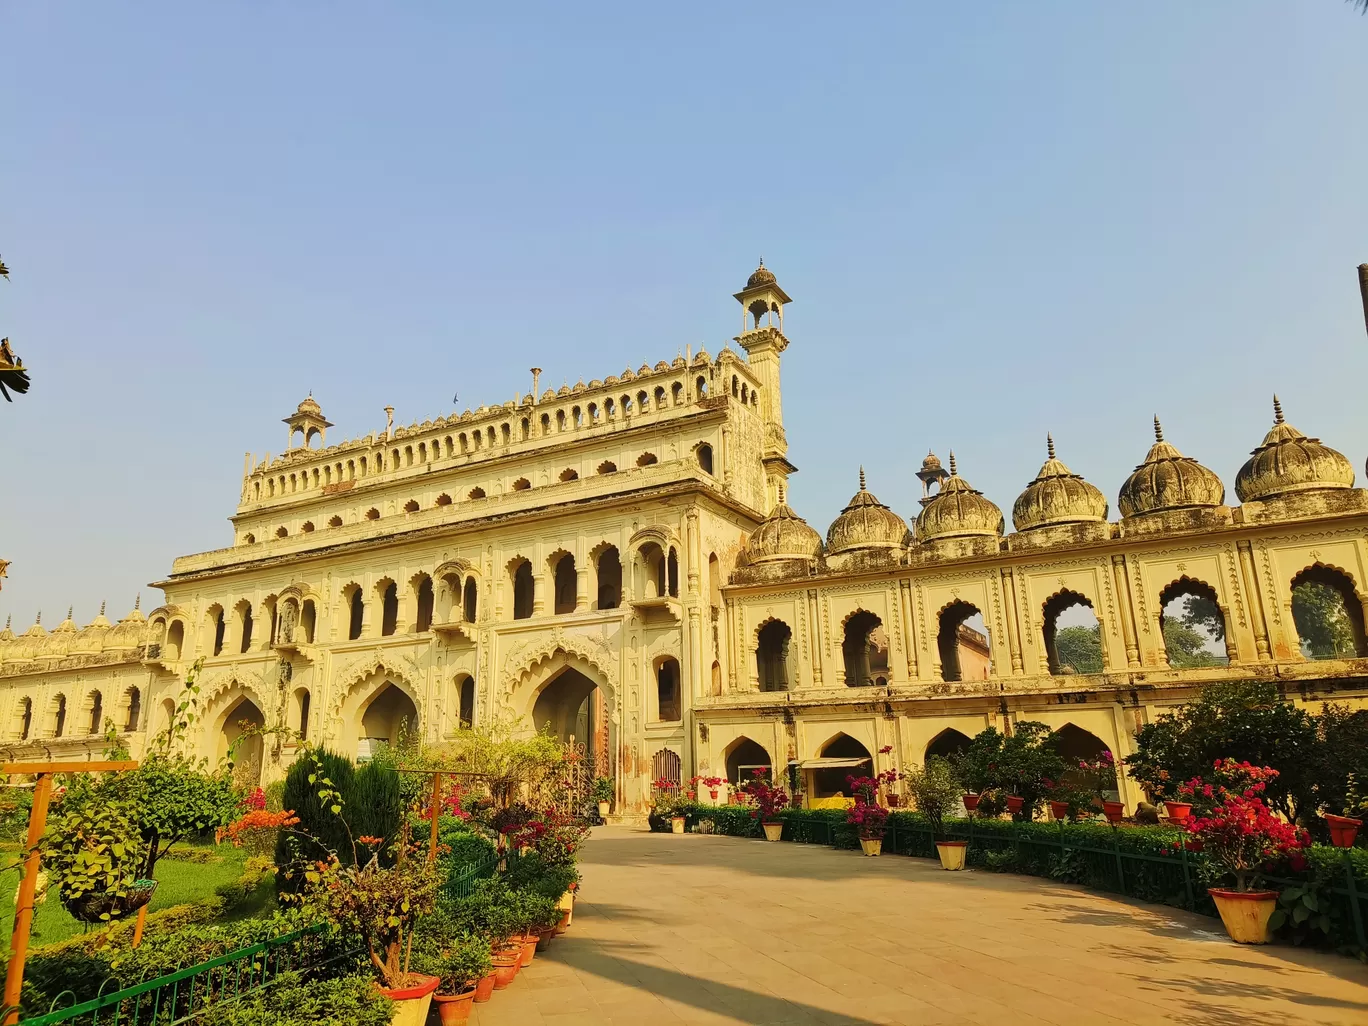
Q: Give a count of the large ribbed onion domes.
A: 6